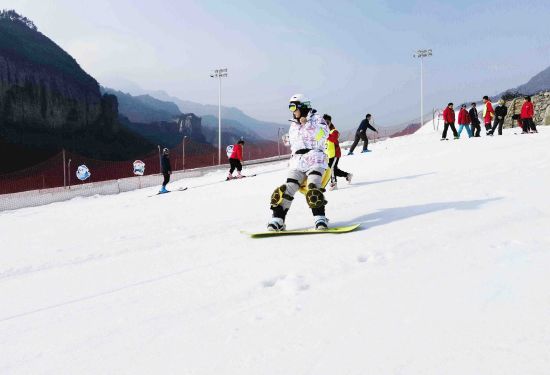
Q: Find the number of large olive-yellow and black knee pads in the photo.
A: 2